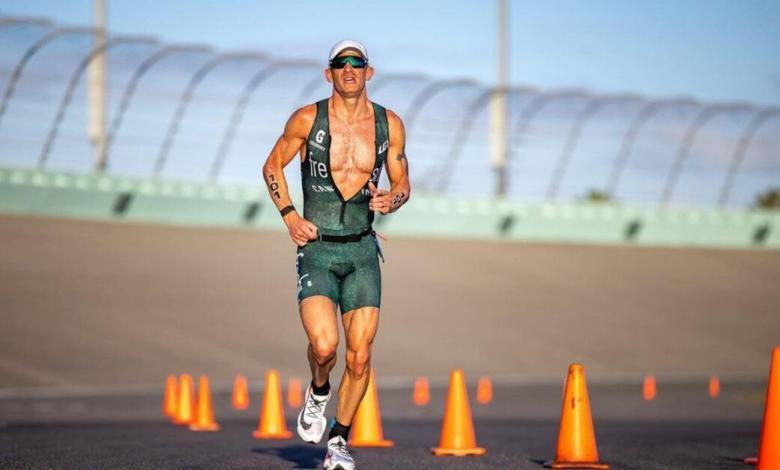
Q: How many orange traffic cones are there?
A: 14